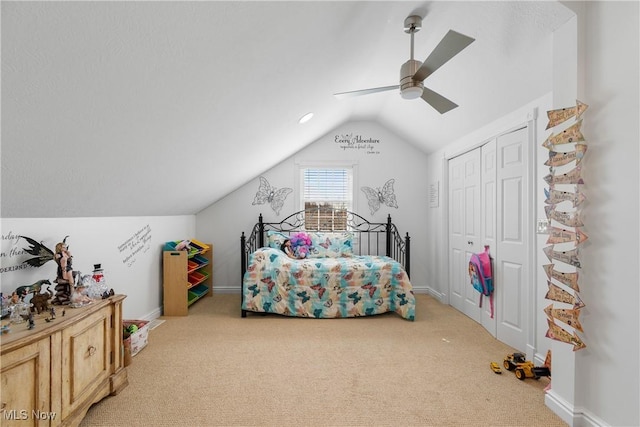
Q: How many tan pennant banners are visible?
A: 12